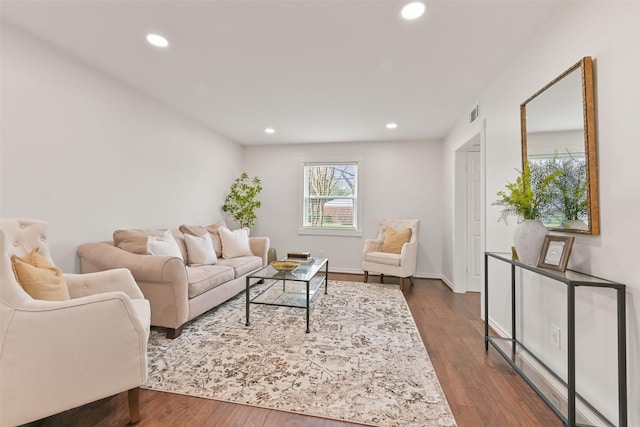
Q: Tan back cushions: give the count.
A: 2